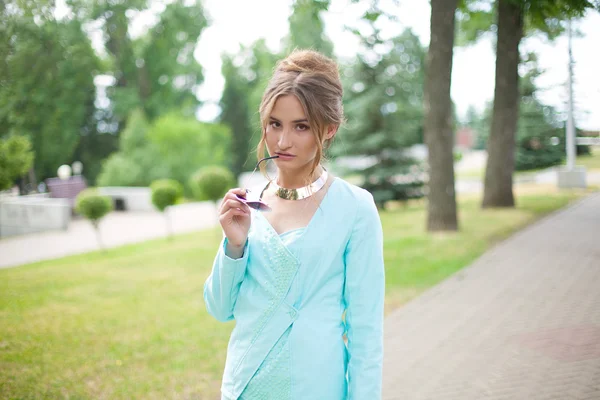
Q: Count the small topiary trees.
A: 3